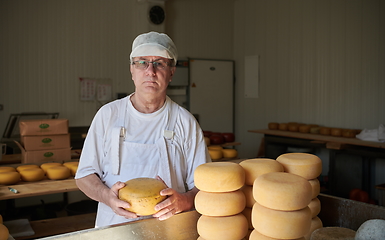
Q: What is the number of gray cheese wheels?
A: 1